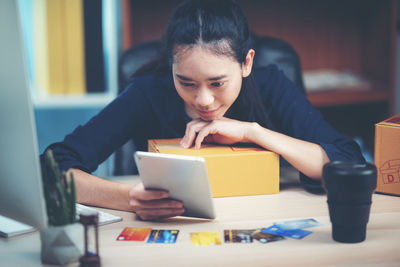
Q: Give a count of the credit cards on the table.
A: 7